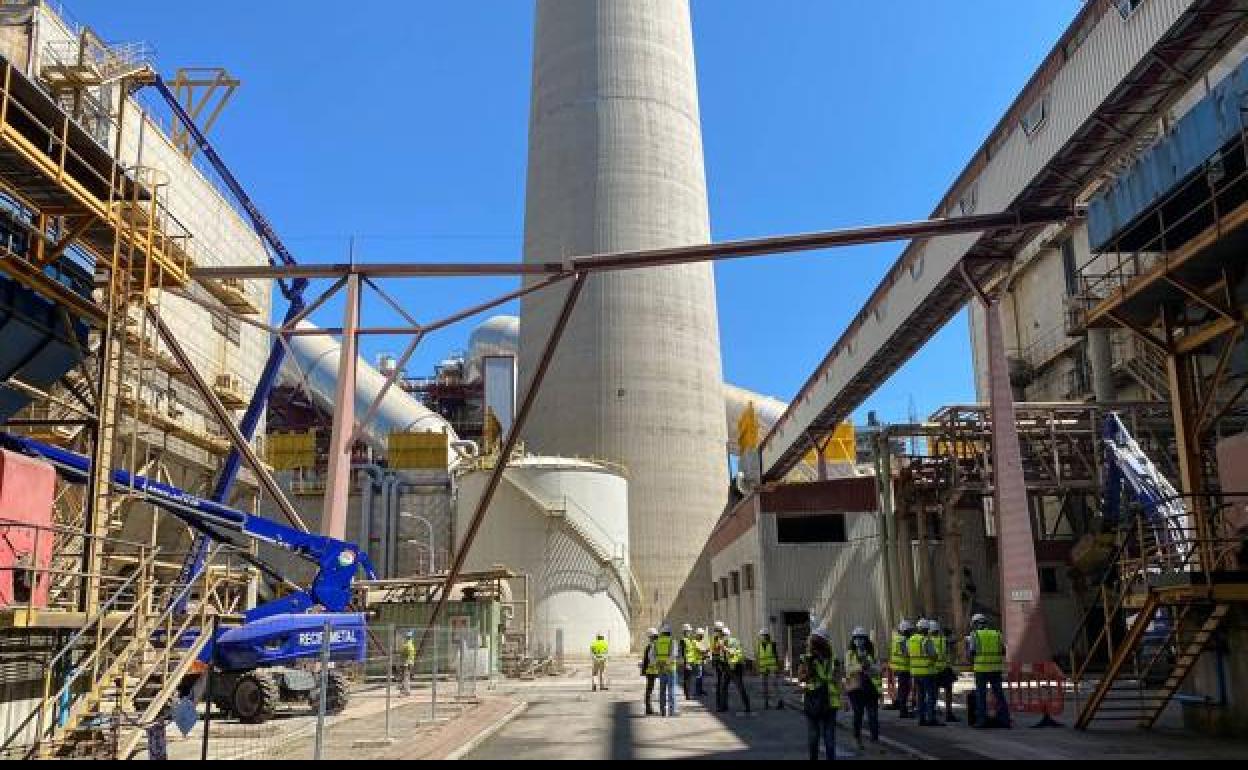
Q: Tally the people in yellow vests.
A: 15